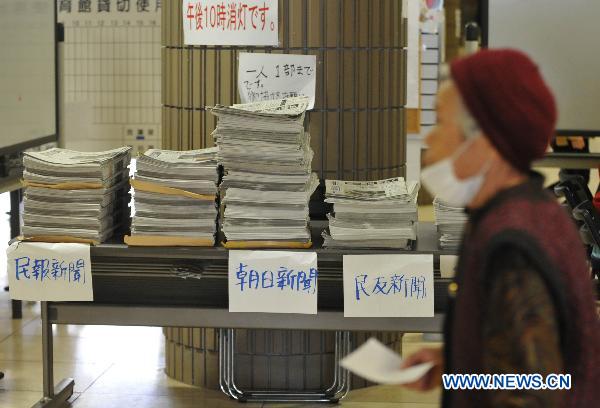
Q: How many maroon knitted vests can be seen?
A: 1